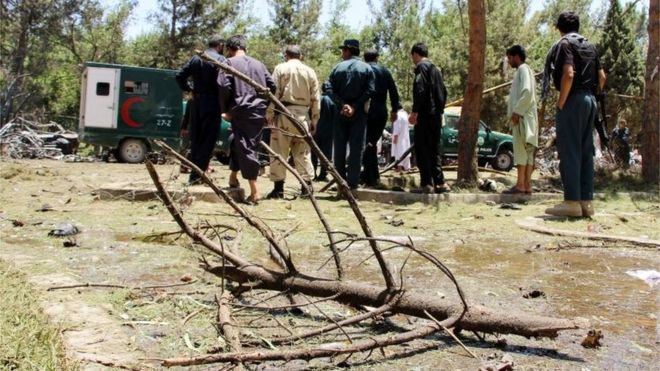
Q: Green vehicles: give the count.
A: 2